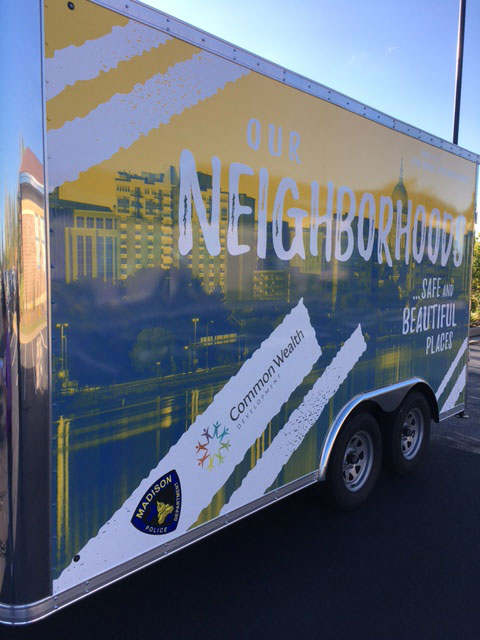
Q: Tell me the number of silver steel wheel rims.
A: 2